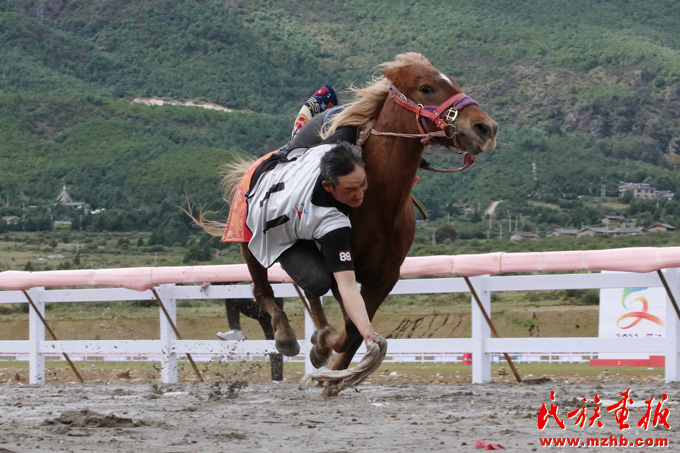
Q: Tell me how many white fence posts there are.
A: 5